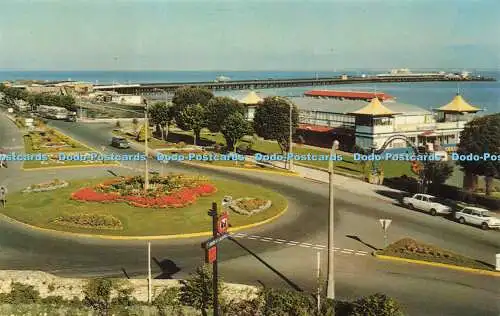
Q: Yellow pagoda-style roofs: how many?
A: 3